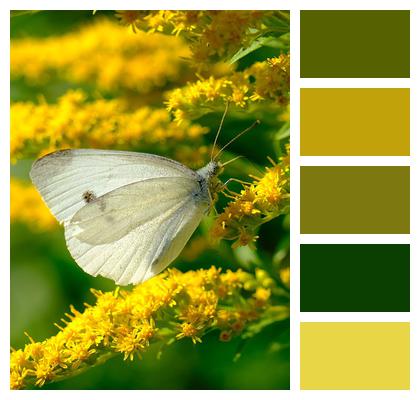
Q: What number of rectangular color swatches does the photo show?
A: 5